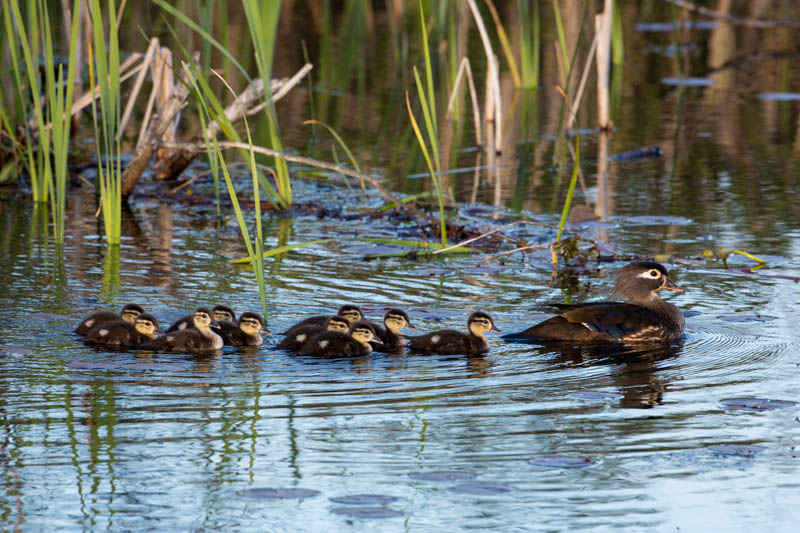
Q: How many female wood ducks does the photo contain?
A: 1